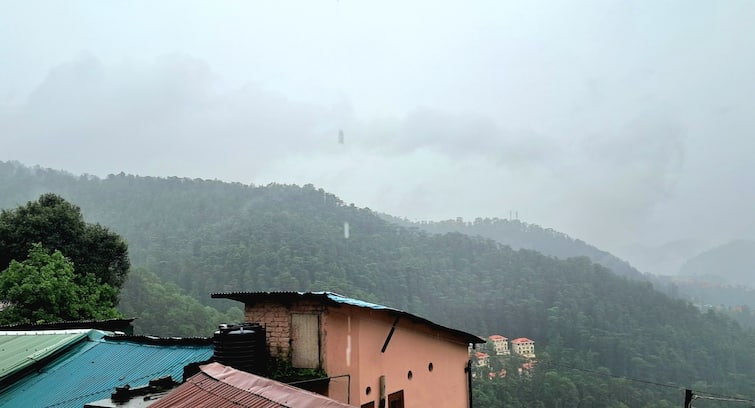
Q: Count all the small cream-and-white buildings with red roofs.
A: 3